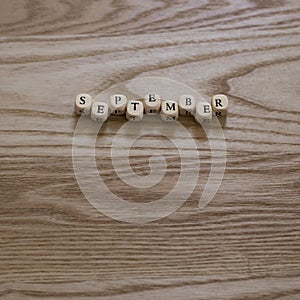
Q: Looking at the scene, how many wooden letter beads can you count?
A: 9